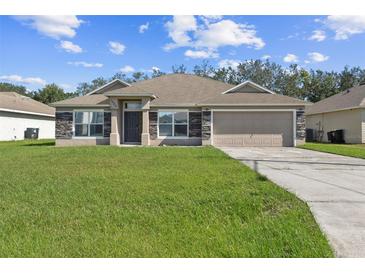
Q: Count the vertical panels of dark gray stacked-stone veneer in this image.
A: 6